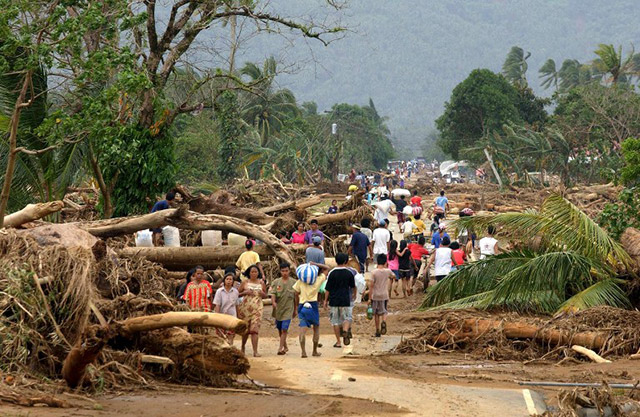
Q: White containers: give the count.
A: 4